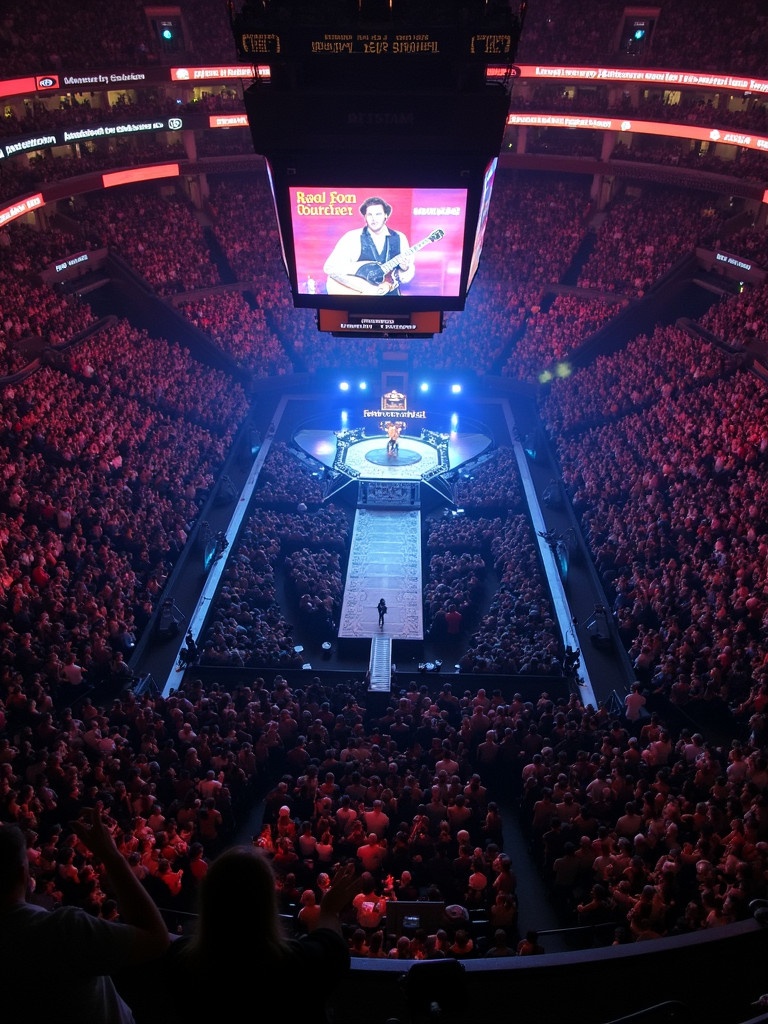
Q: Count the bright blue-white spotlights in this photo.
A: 4